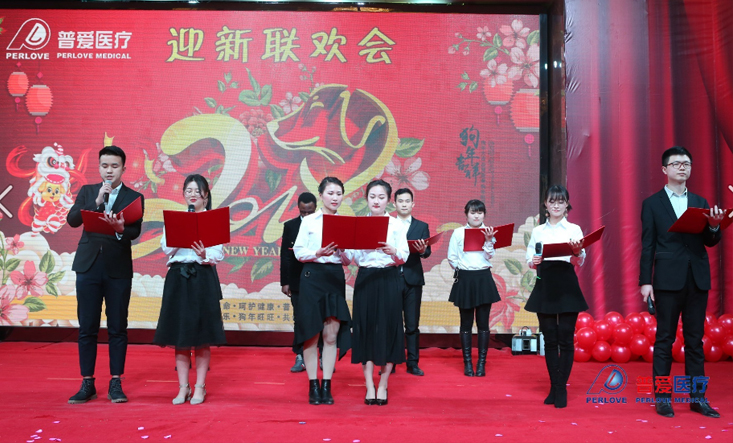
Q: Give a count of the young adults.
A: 9